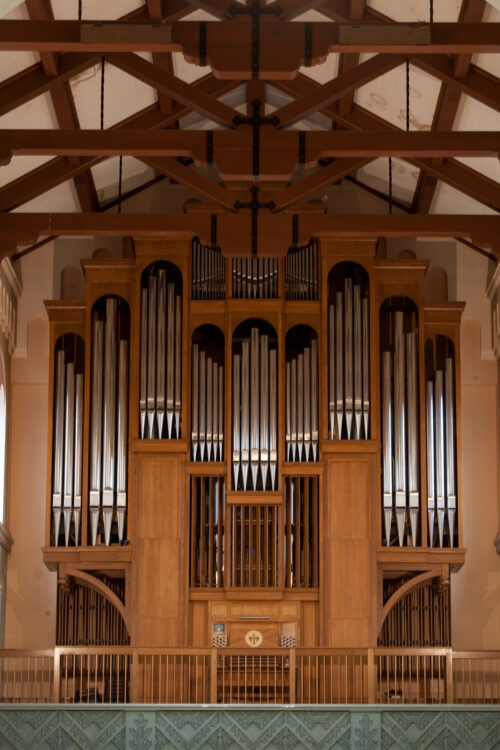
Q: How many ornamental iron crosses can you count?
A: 3